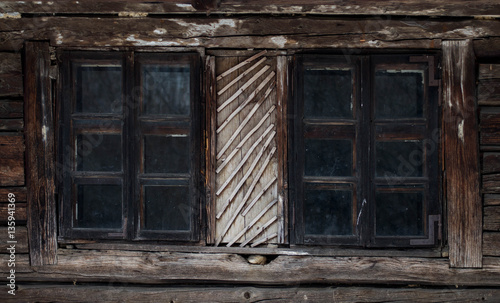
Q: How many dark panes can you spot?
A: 12